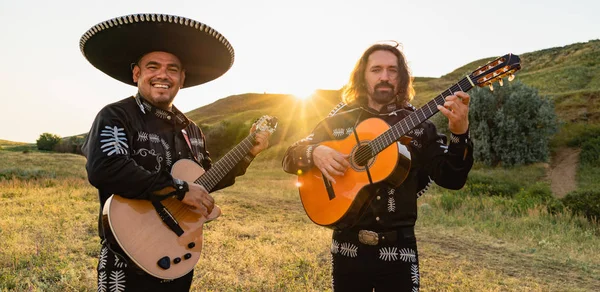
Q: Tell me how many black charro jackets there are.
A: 2